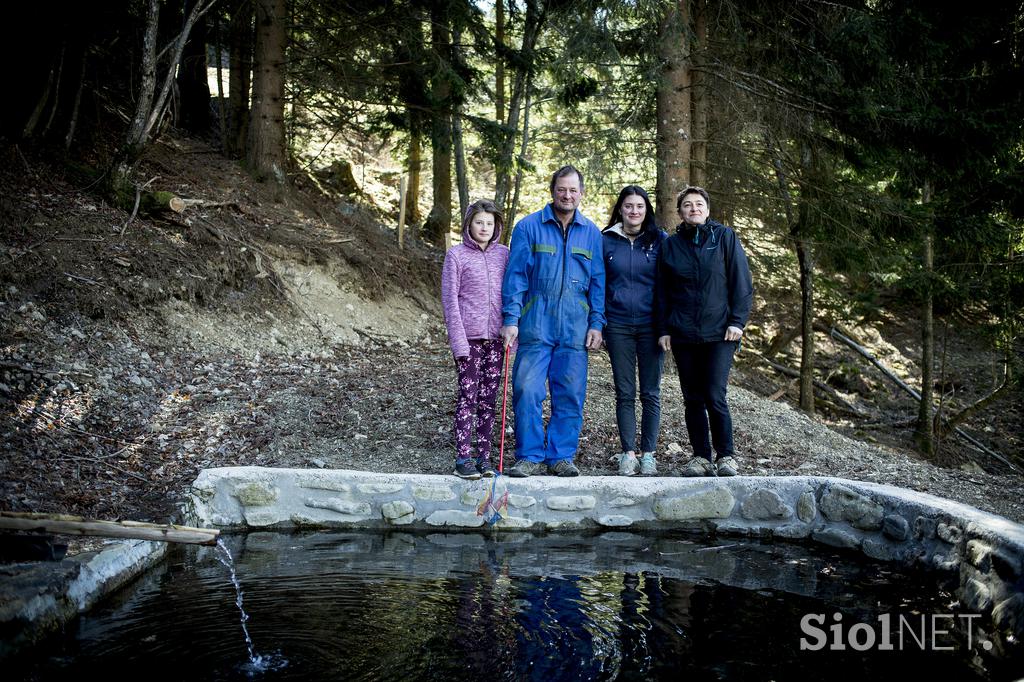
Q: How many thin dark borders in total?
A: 0